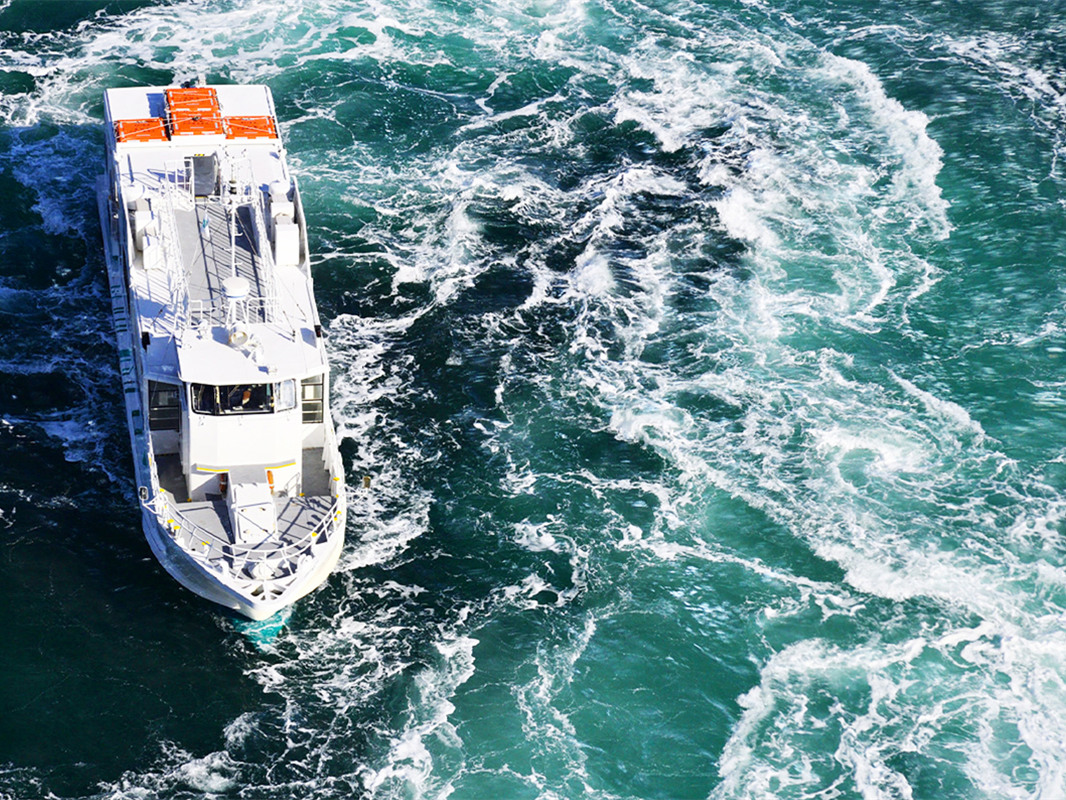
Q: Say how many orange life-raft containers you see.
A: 4